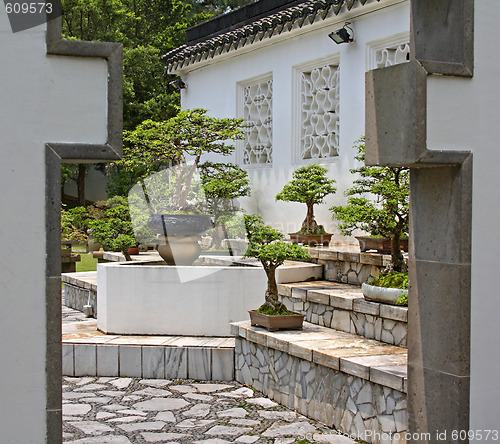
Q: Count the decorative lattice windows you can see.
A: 3